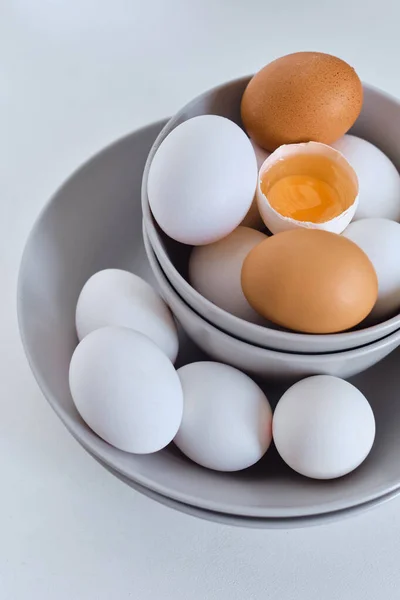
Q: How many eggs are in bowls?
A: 12